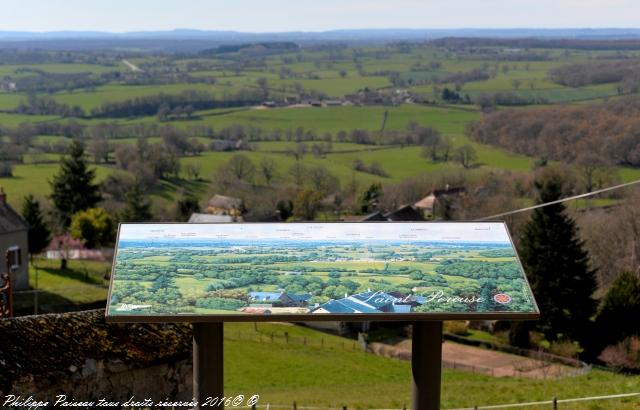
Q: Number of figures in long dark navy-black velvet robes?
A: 0